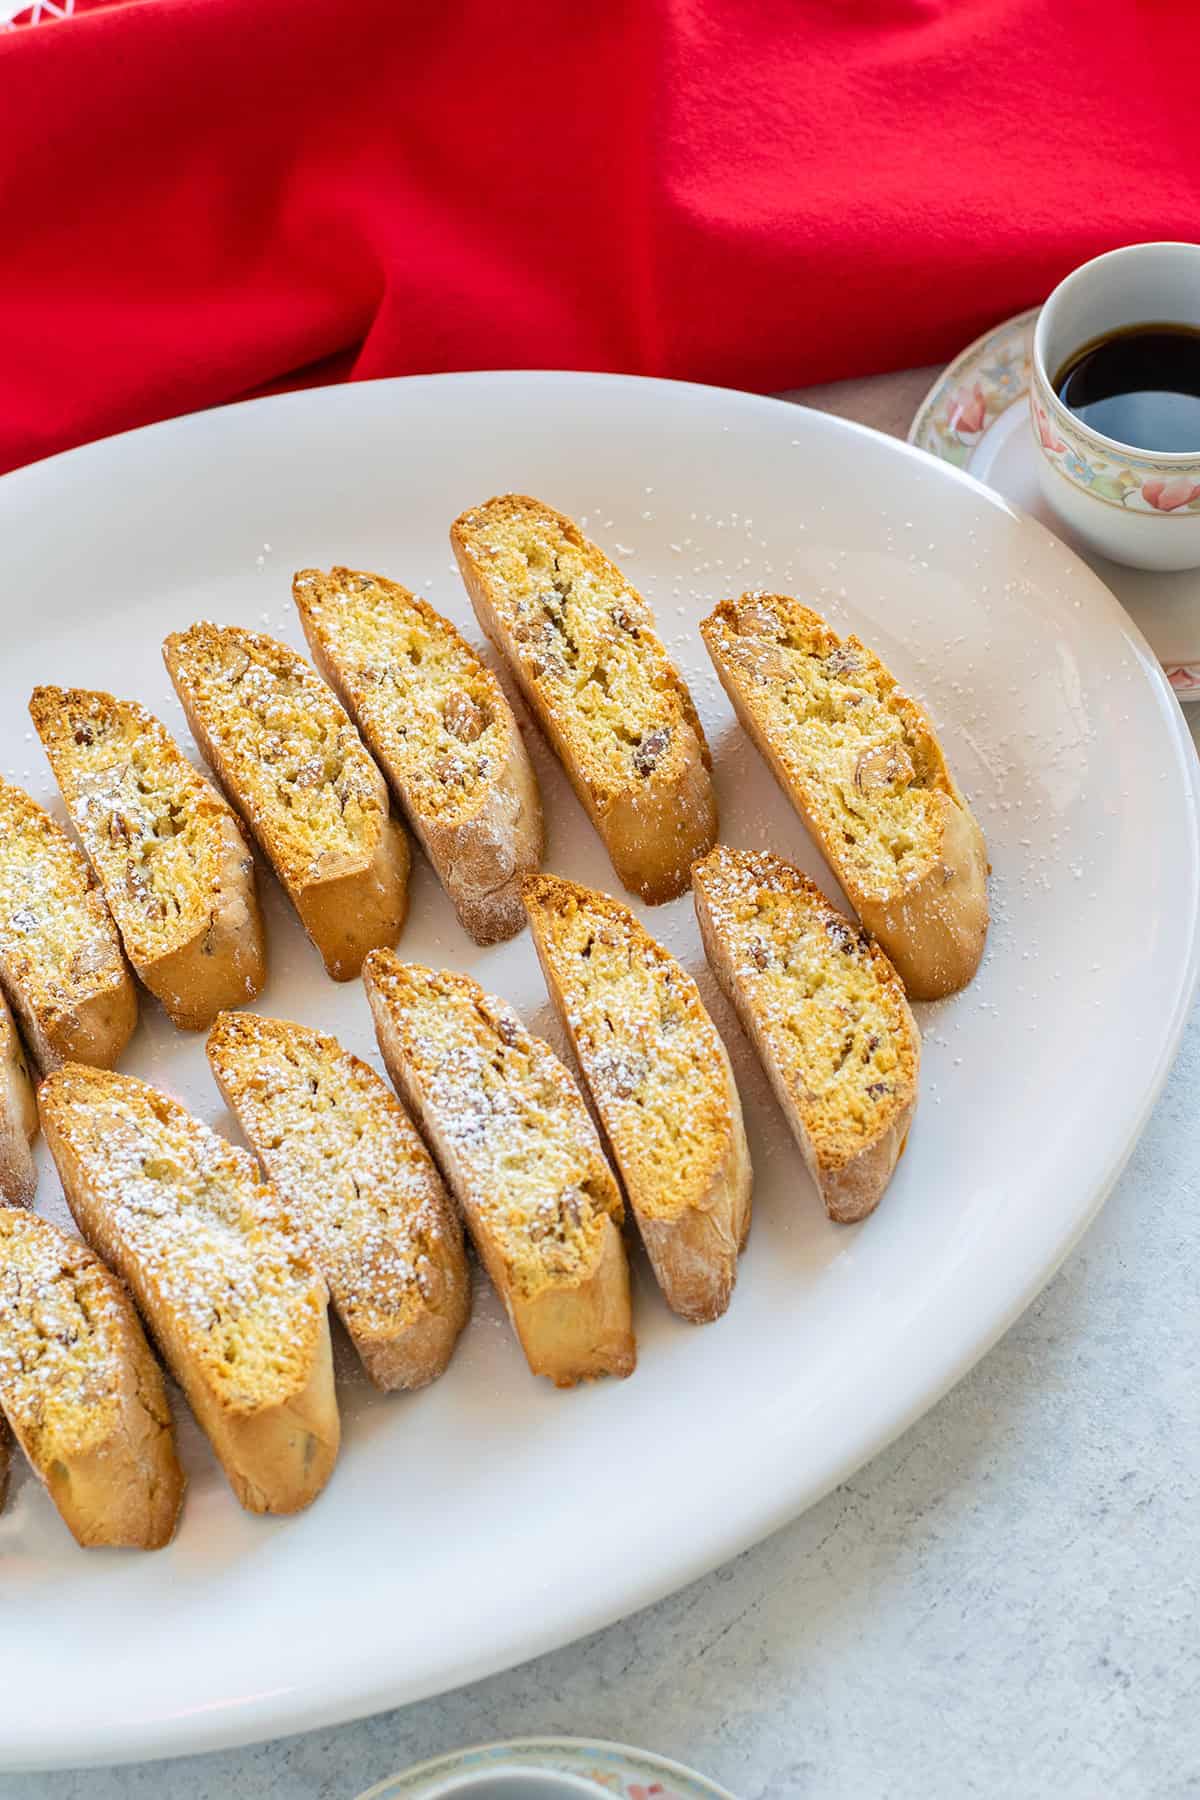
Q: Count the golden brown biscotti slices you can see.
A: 14